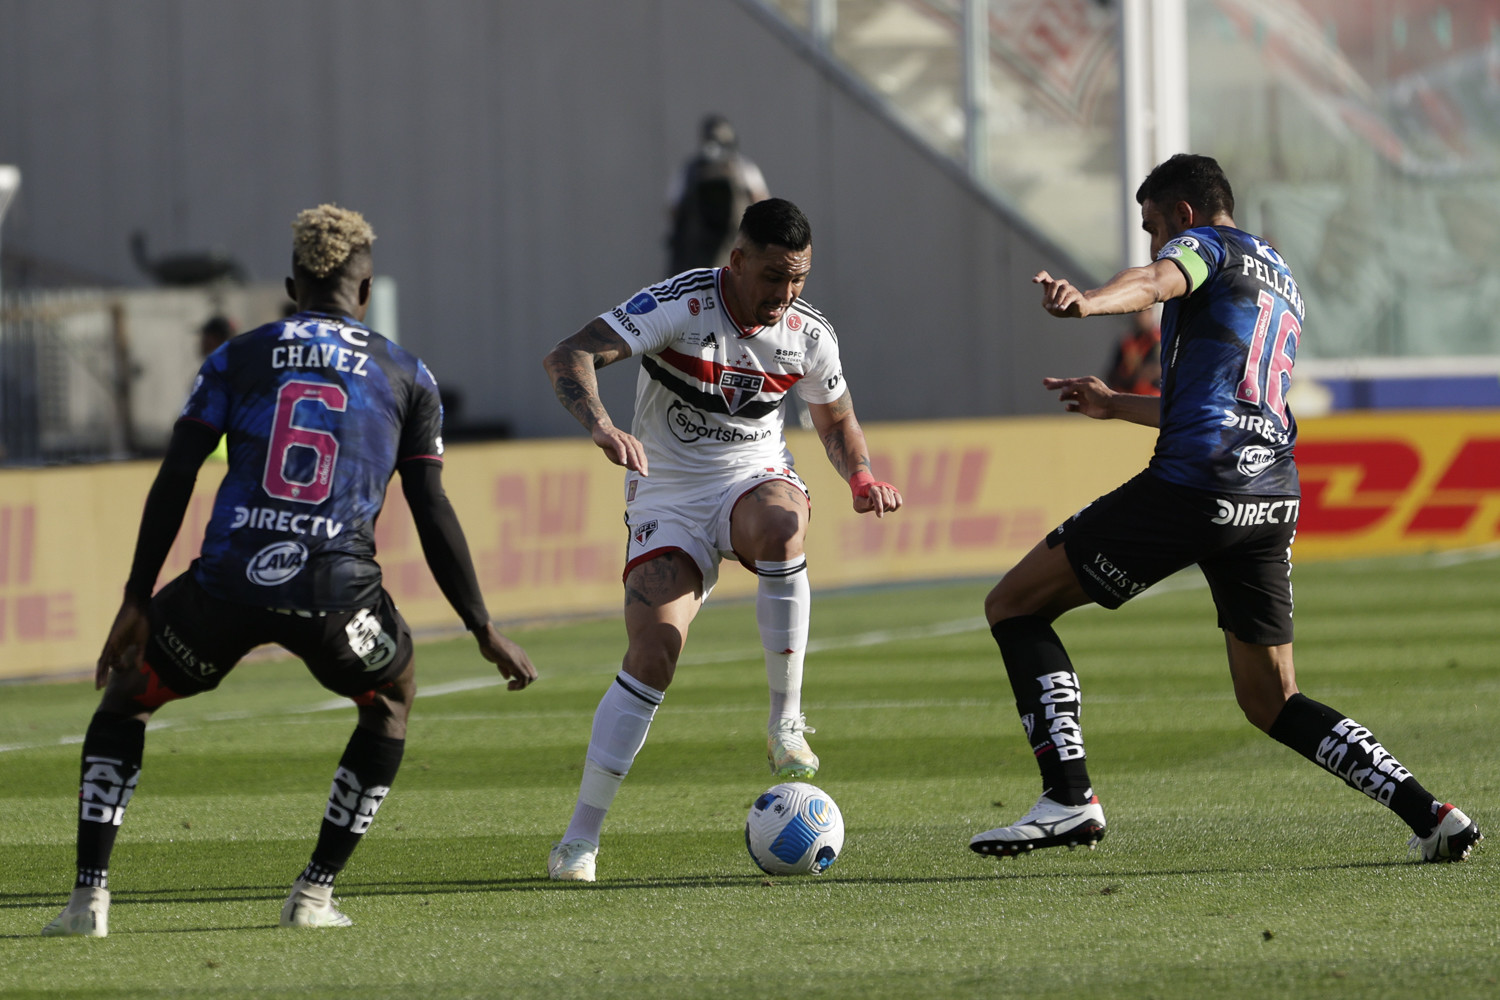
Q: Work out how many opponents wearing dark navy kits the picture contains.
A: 2